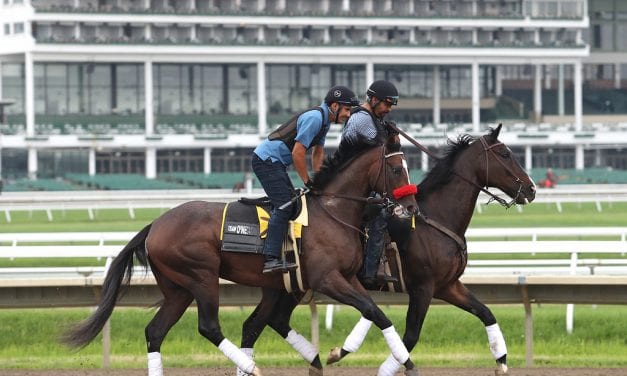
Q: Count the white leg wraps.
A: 8